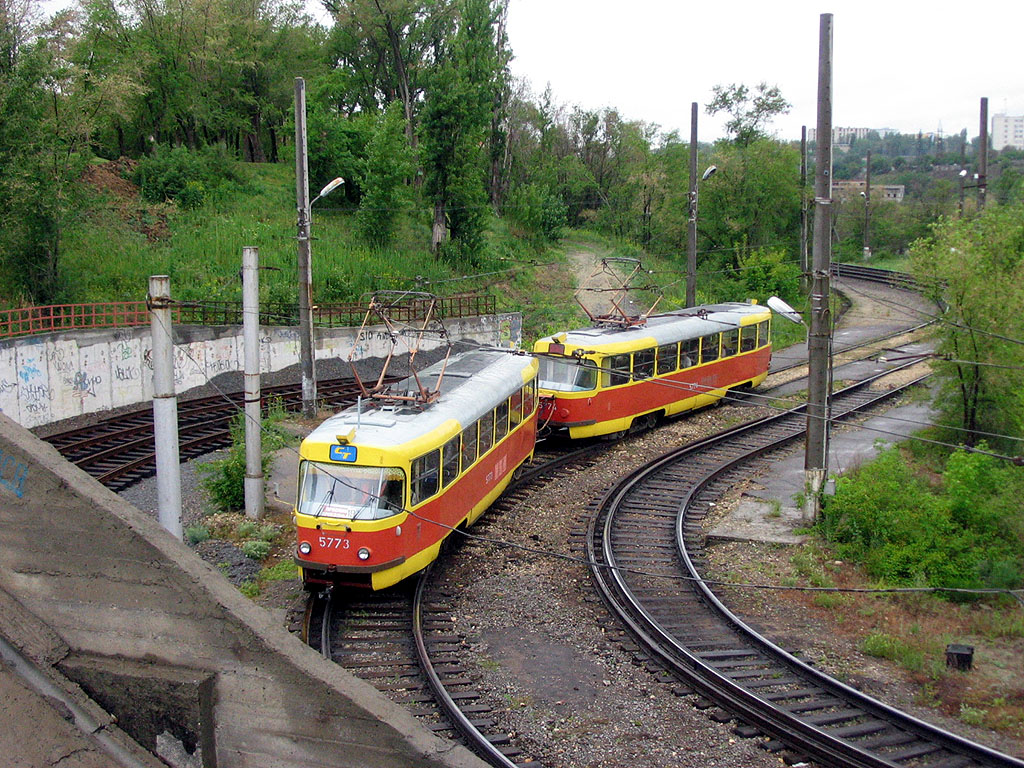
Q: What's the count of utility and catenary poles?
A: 9